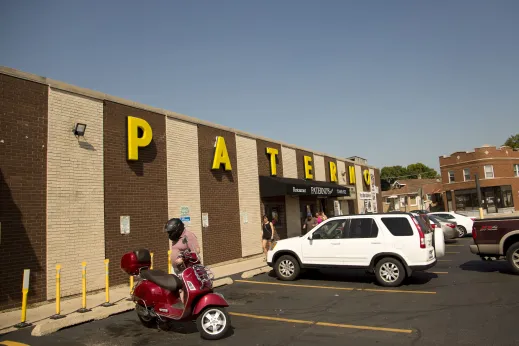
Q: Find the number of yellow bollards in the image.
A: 7